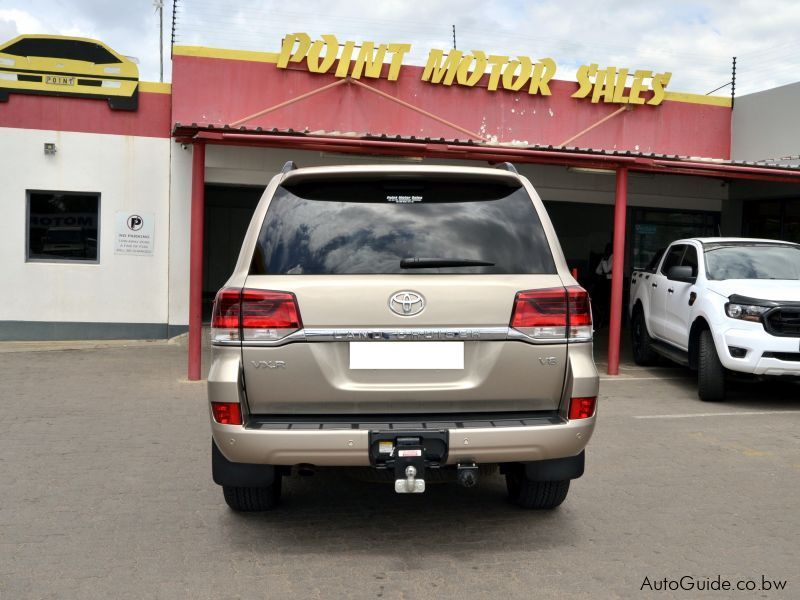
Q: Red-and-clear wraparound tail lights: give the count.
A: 2